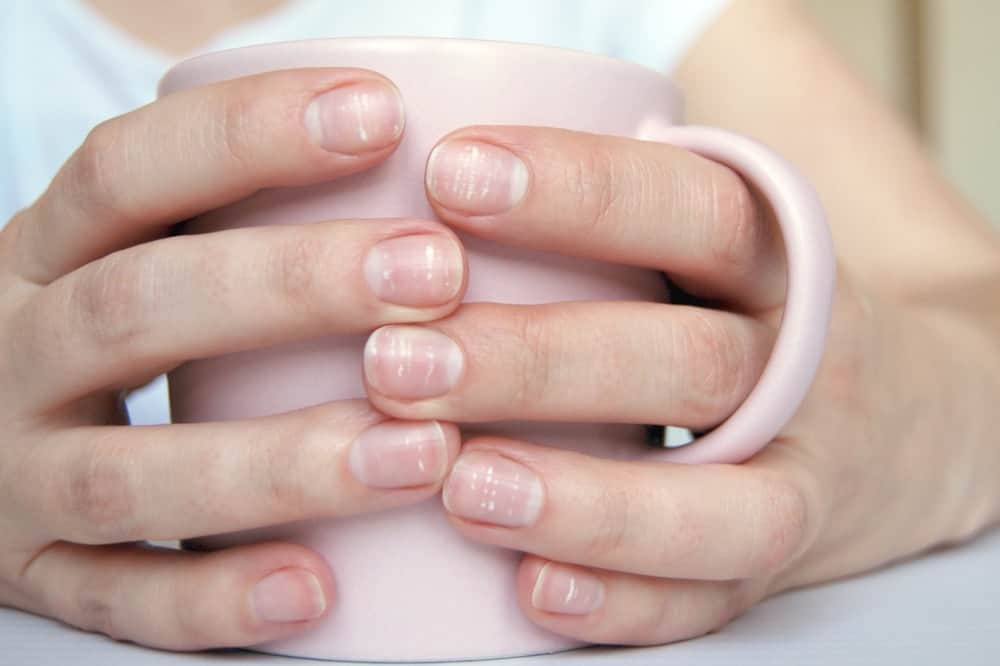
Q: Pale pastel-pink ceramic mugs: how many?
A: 1